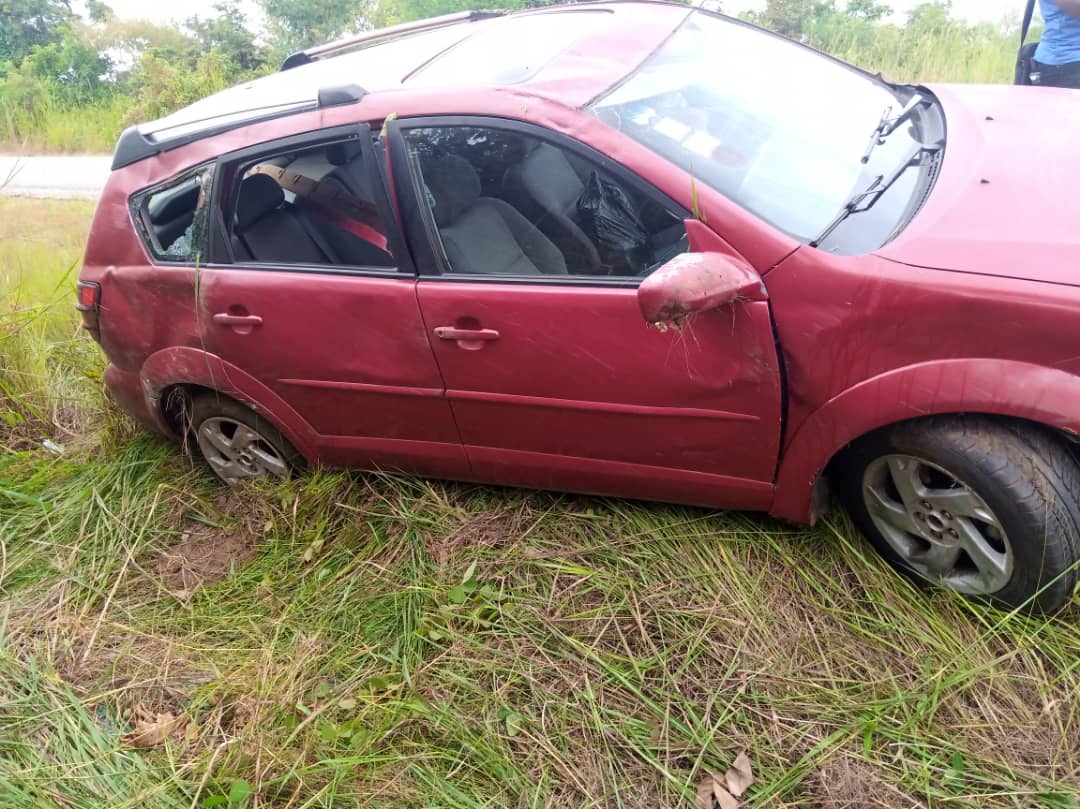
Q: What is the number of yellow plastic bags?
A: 0